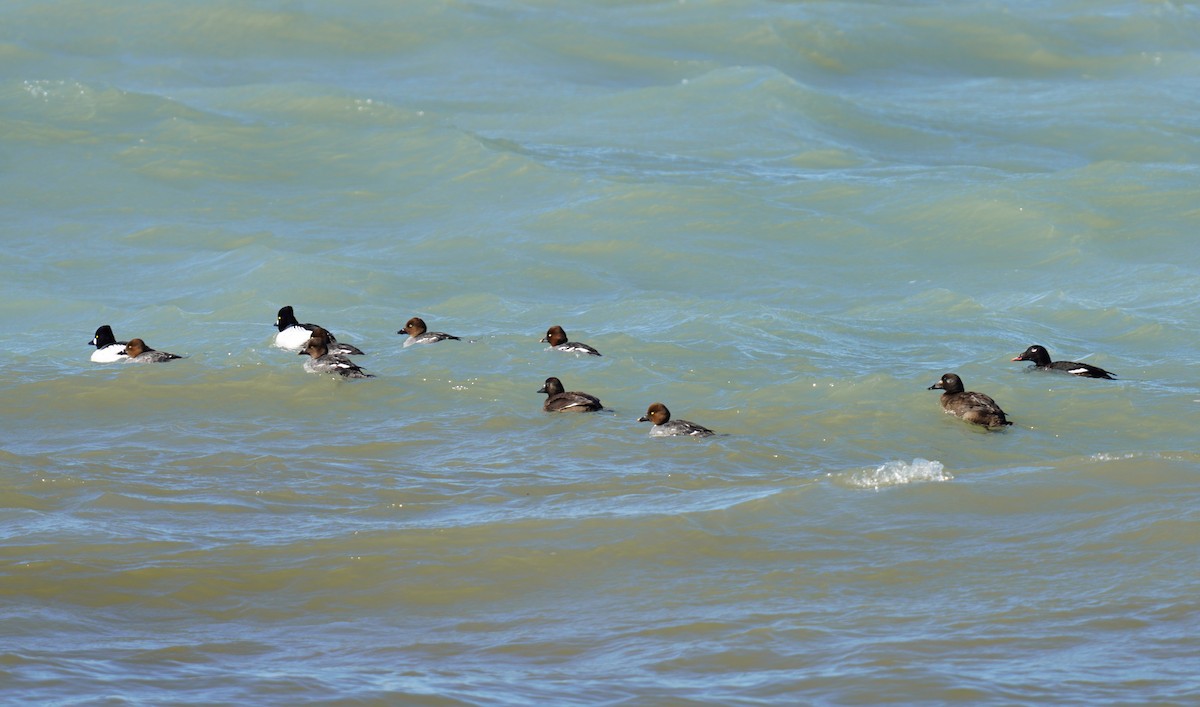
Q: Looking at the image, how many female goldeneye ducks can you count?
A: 6